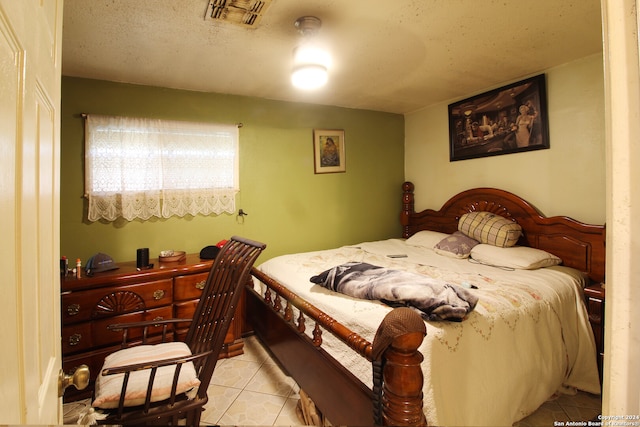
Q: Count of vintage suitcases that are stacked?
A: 0